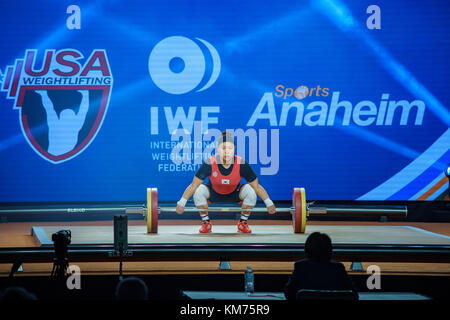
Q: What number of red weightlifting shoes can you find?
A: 2